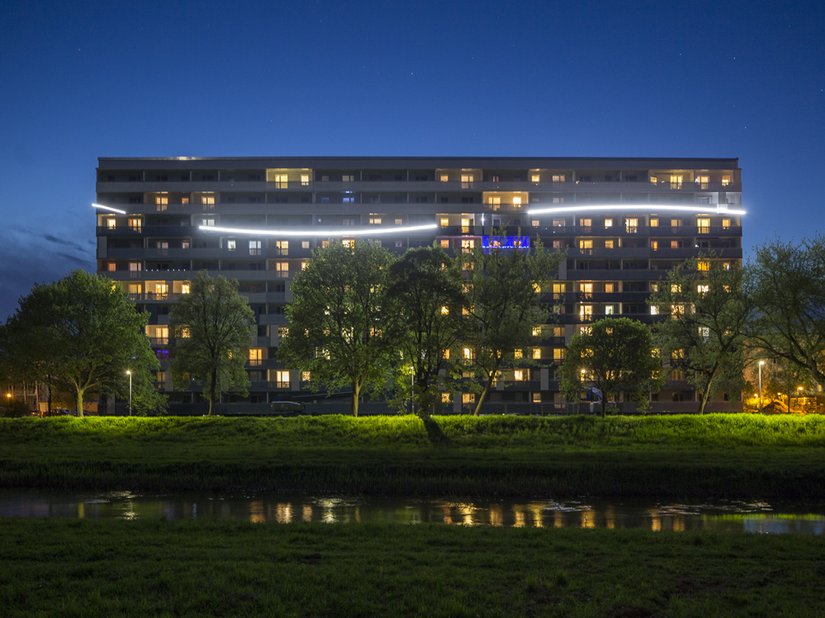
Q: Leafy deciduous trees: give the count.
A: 8